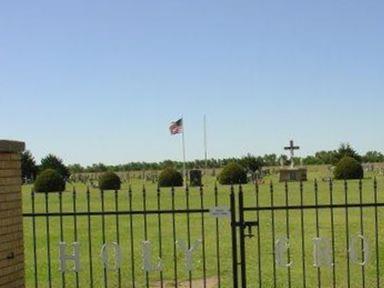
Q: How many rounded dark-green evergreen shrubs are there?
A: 5